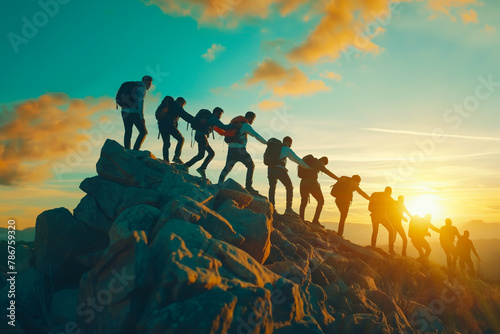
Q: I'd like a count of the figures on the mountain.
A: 12